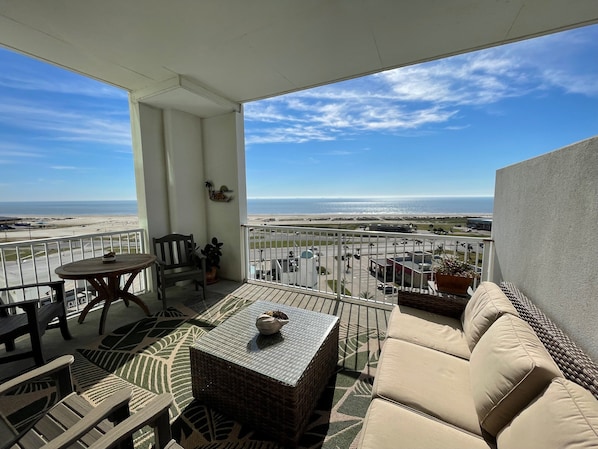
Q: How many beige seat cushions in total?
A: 3